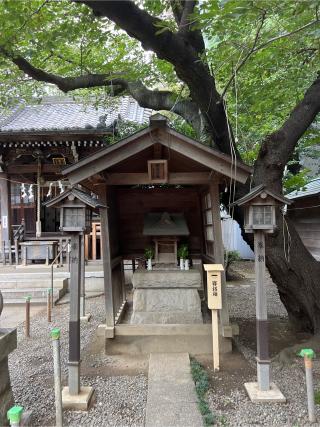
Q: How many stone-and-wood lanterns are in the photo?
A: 2